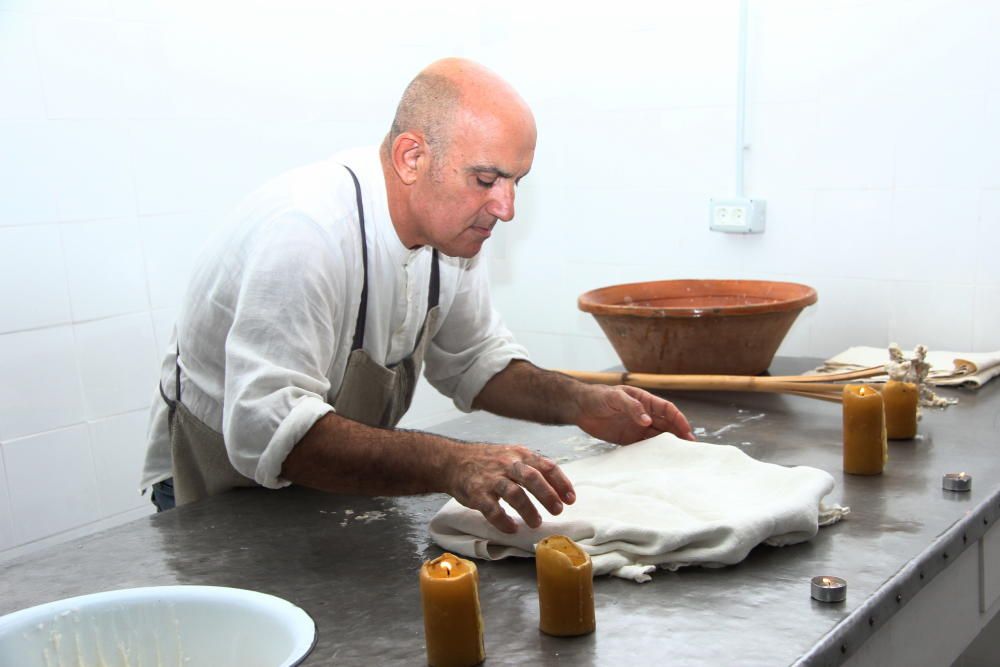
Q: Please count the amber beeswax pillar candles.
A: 4